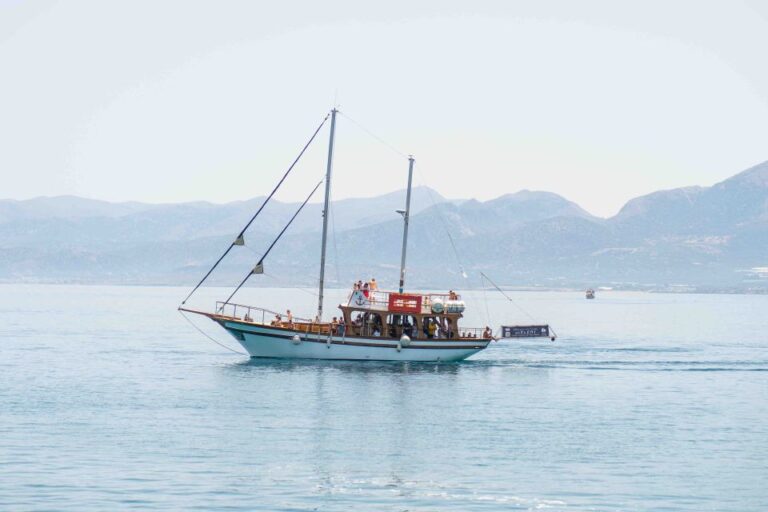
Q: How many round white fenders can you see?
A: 2